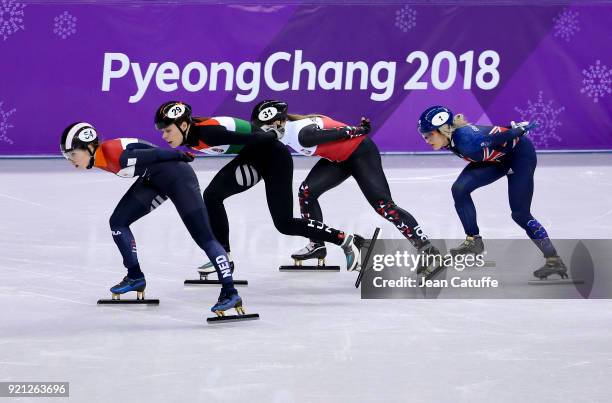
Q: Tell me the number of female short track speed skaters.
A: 4